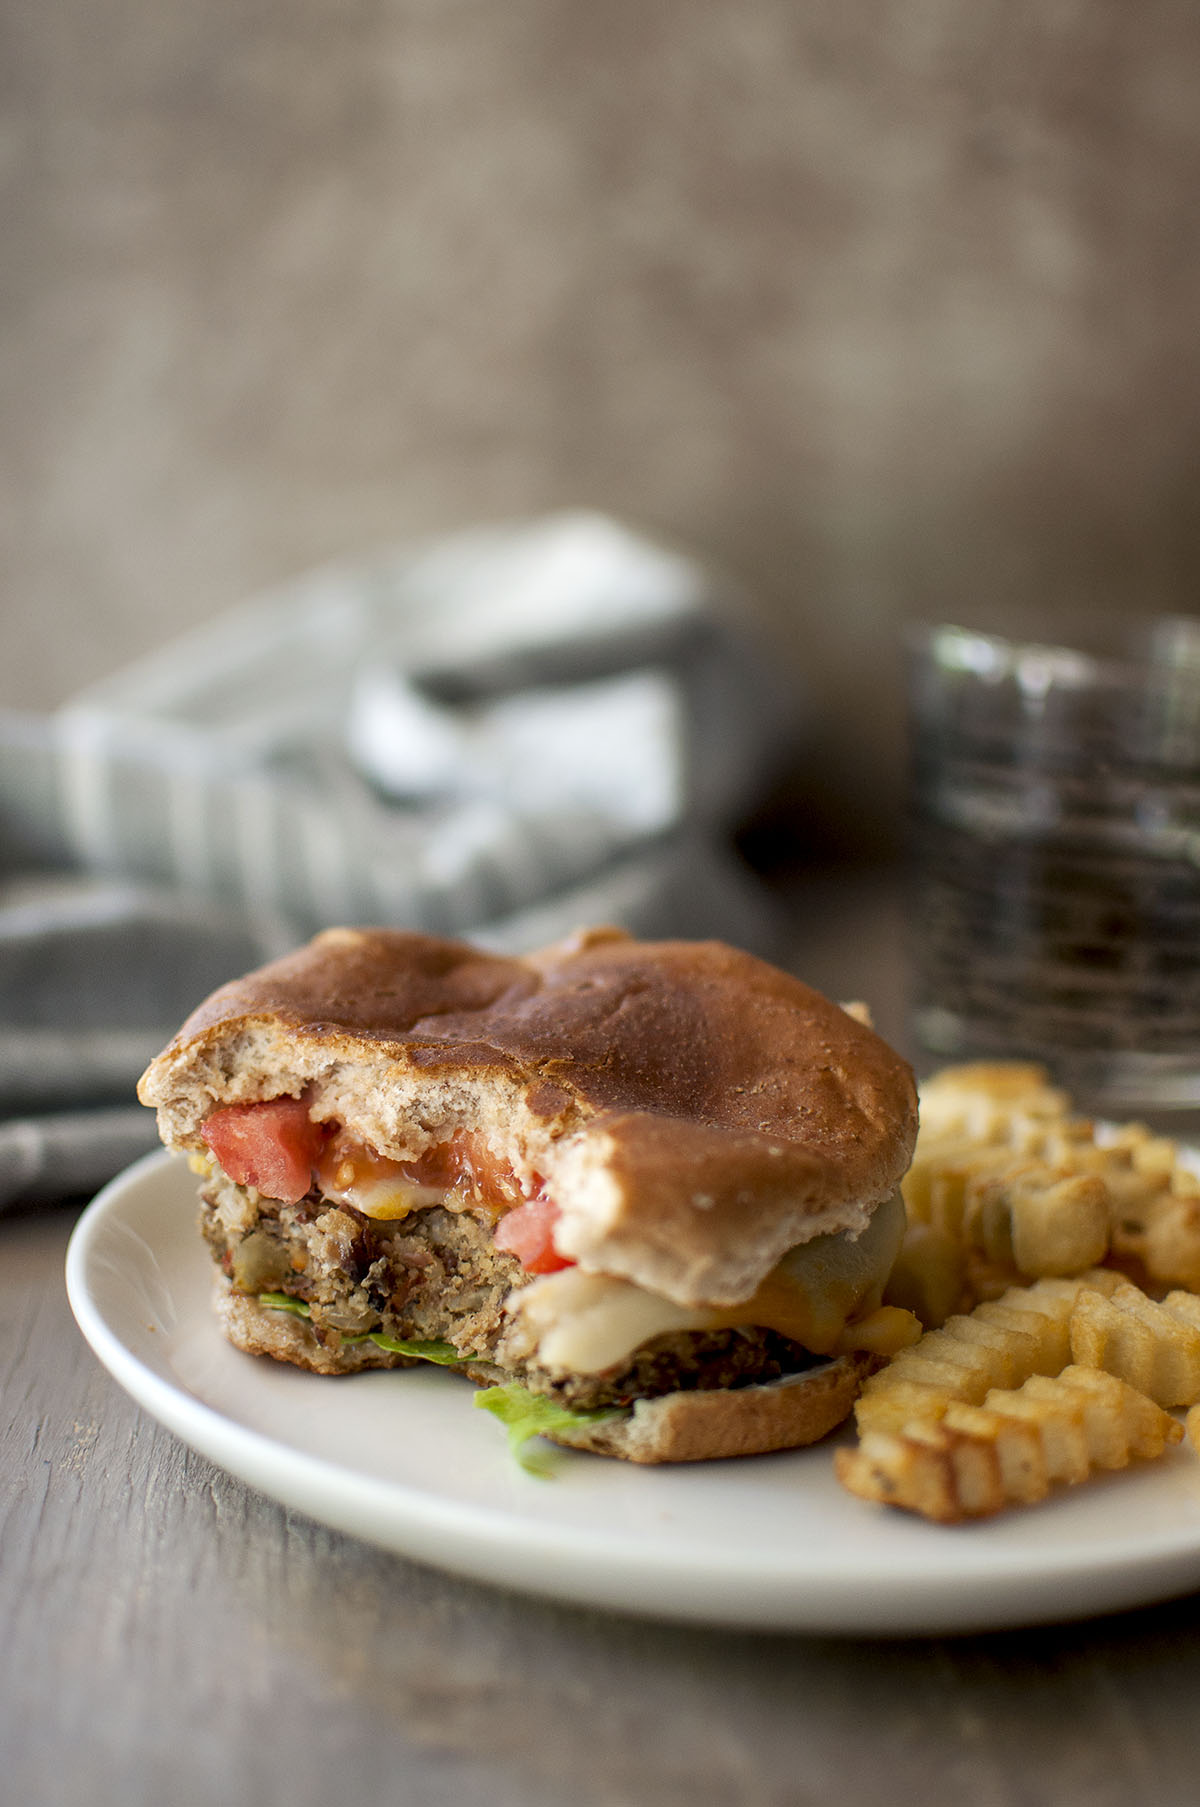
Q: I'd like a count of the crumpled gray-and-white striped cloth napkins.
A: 1